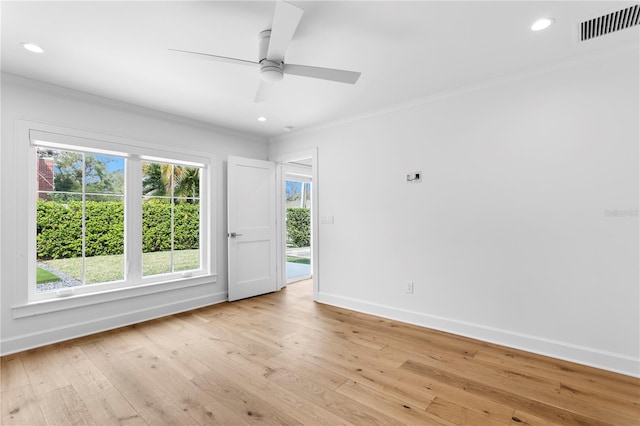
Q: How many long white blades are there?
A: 4